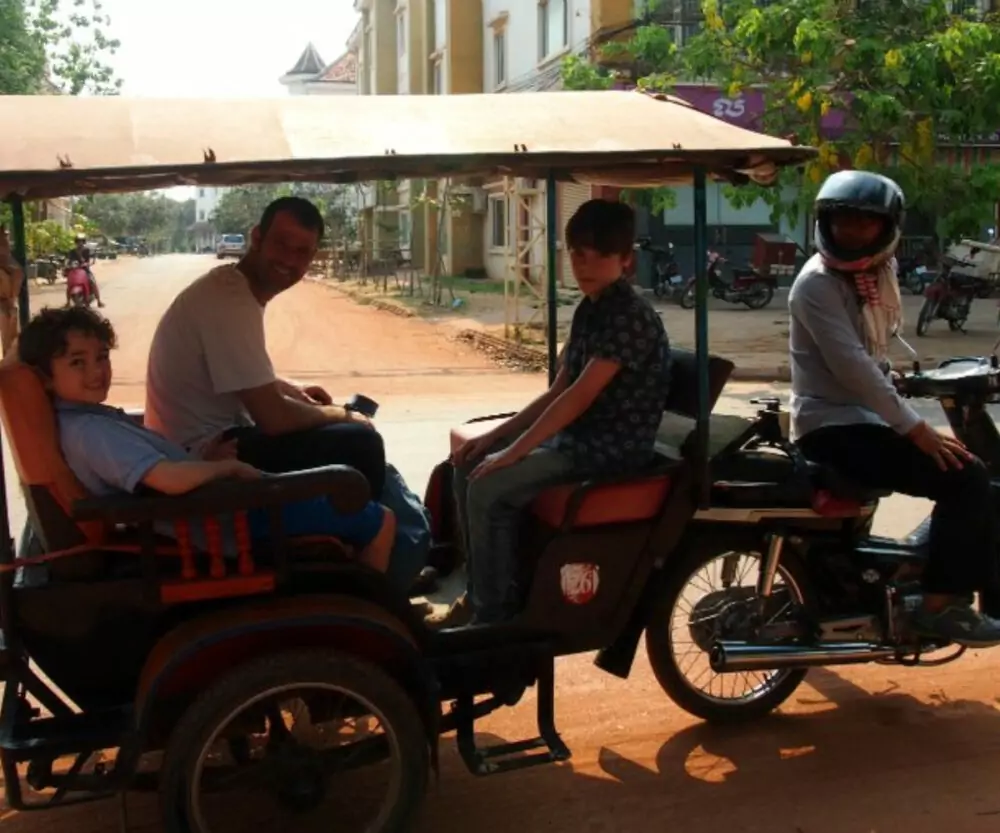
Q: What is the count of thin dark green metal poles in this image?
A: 3